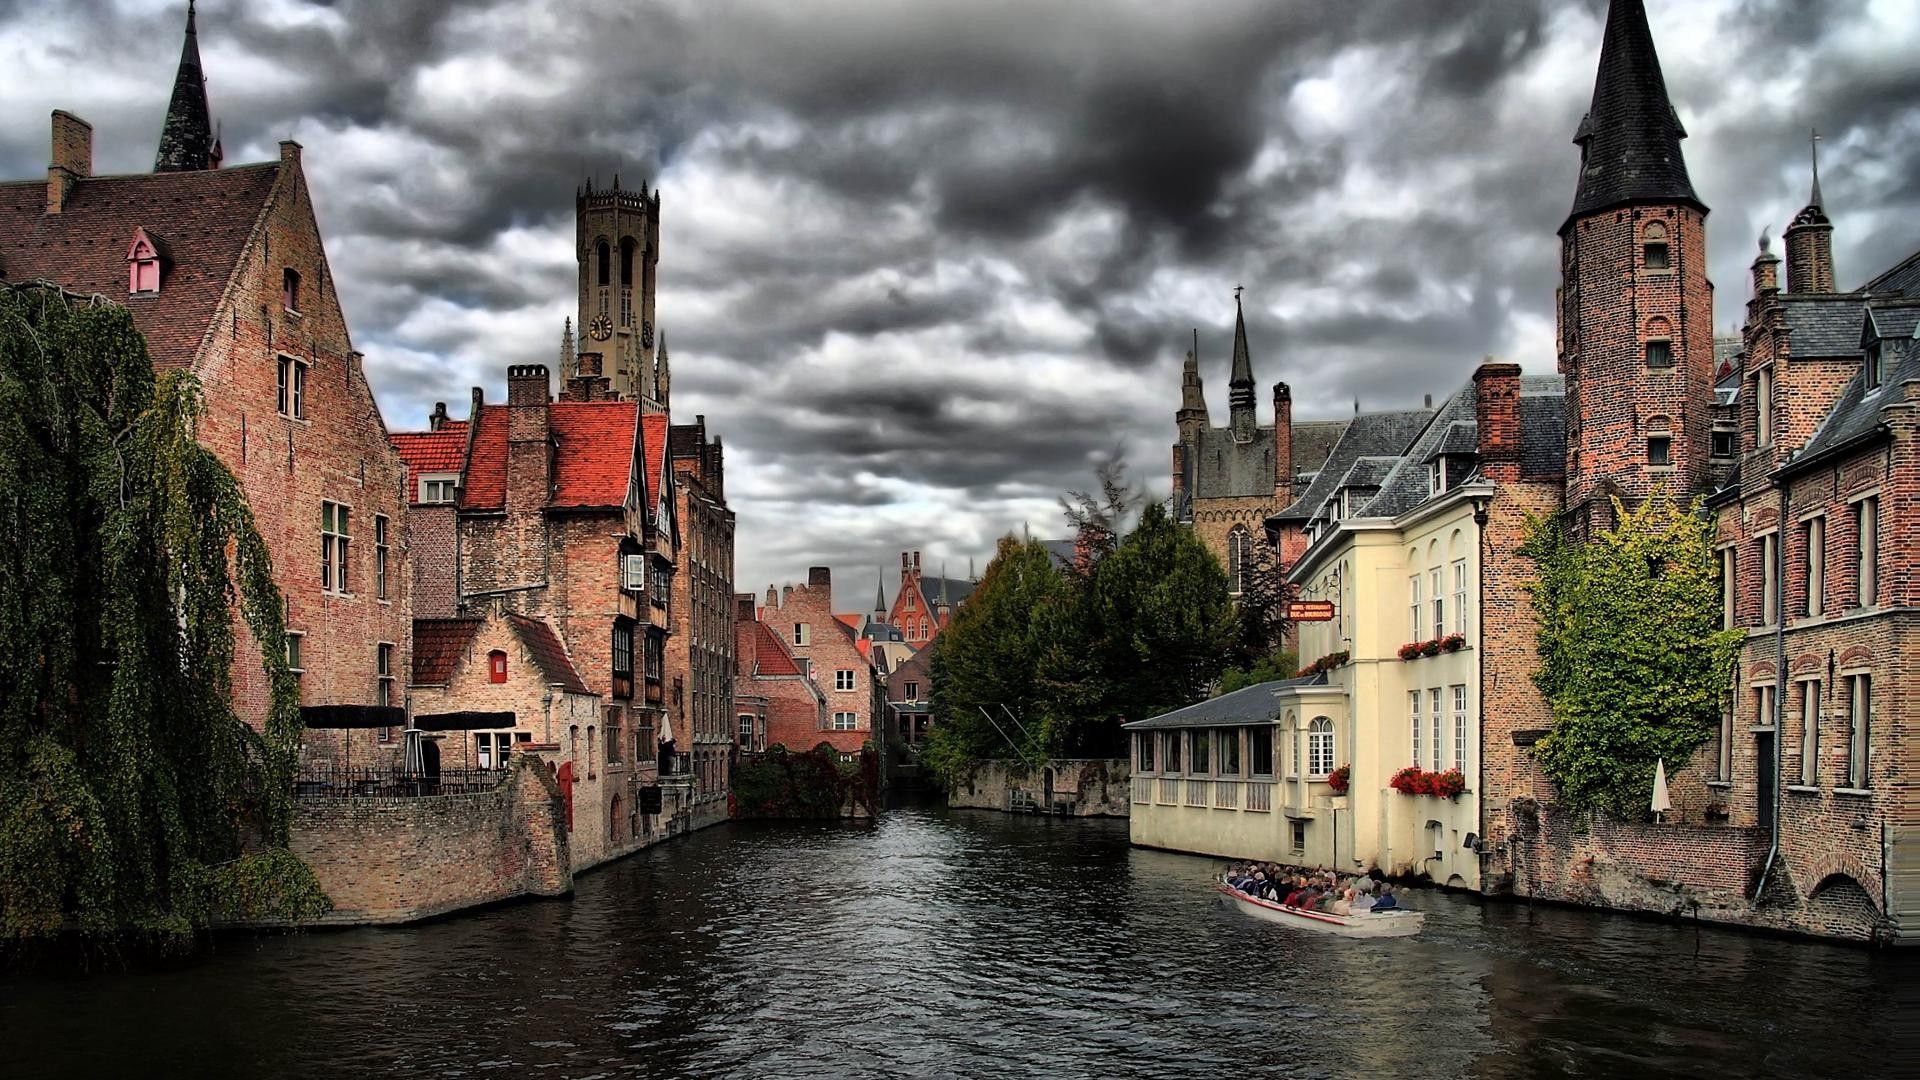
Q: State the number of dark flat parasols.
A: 2